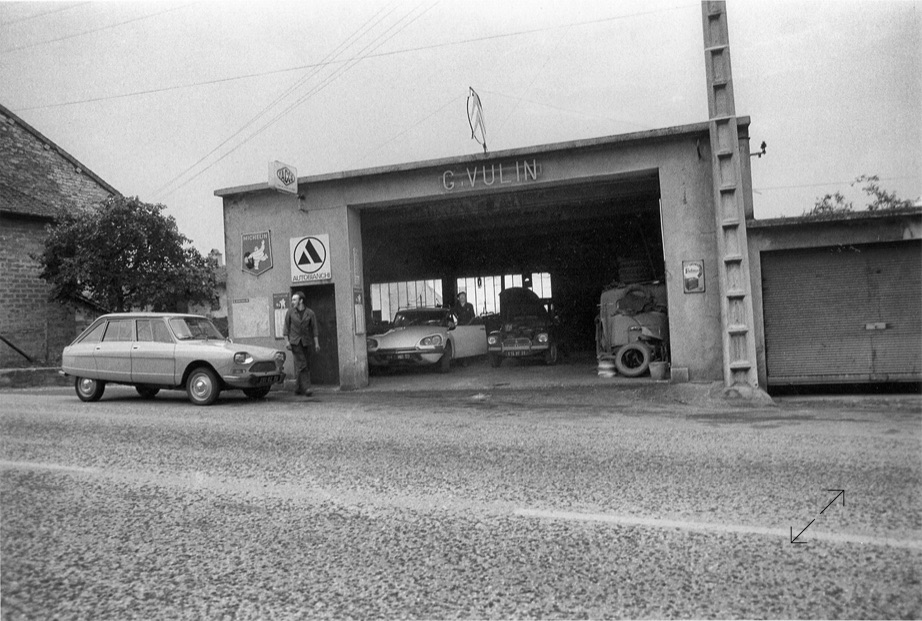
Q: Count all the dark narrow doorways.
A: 1